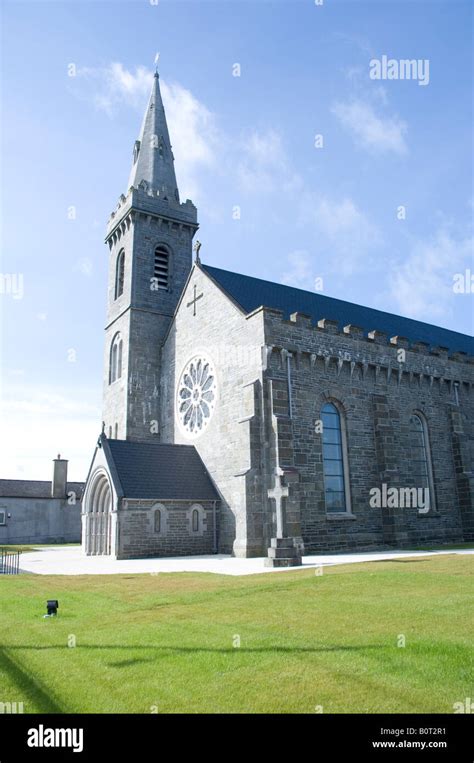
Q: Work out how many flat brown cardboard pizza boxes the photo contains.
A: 0